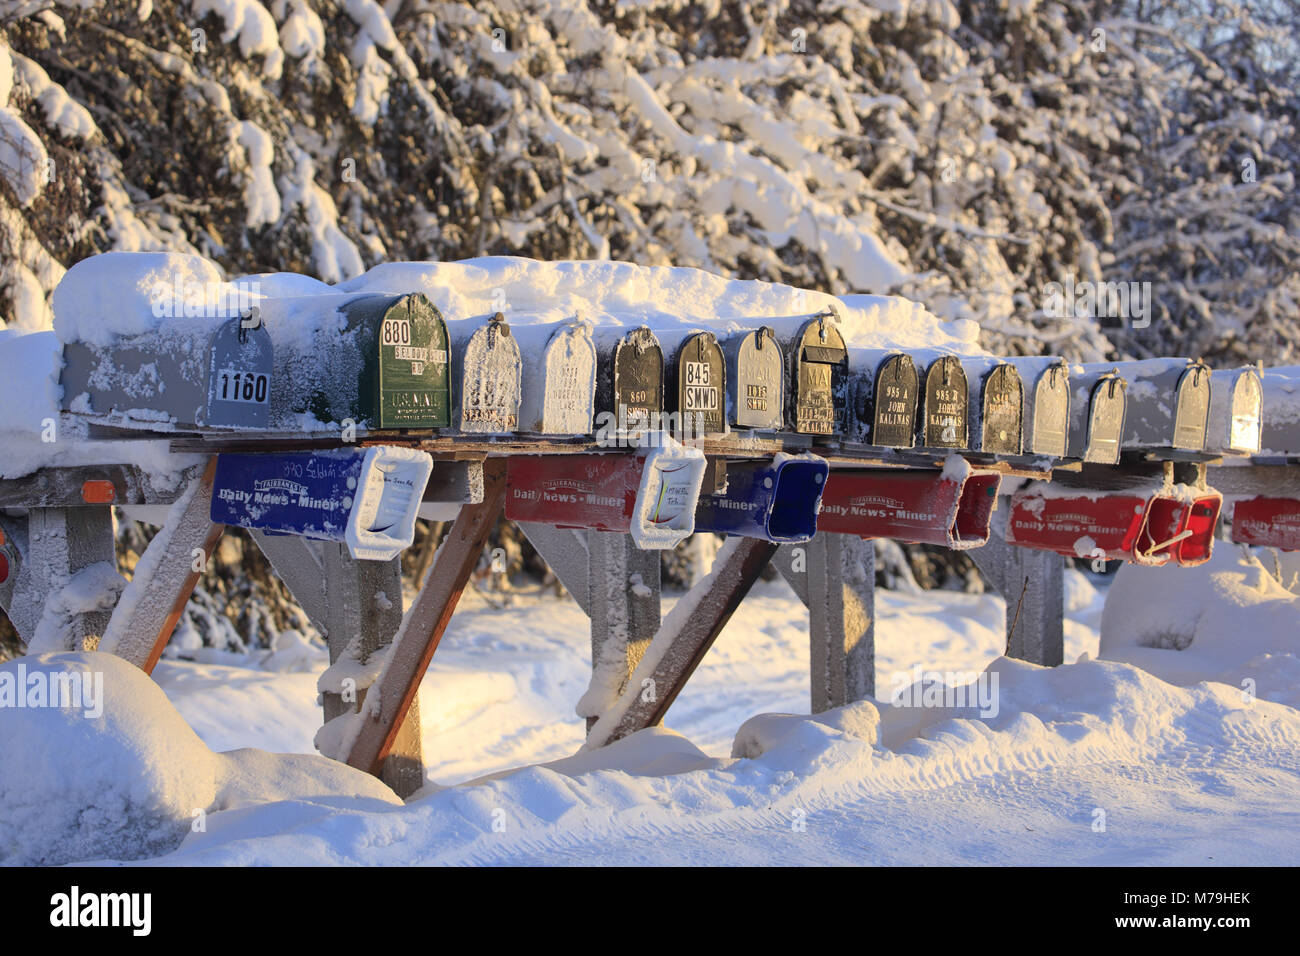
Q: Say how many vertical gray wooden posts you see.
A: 5